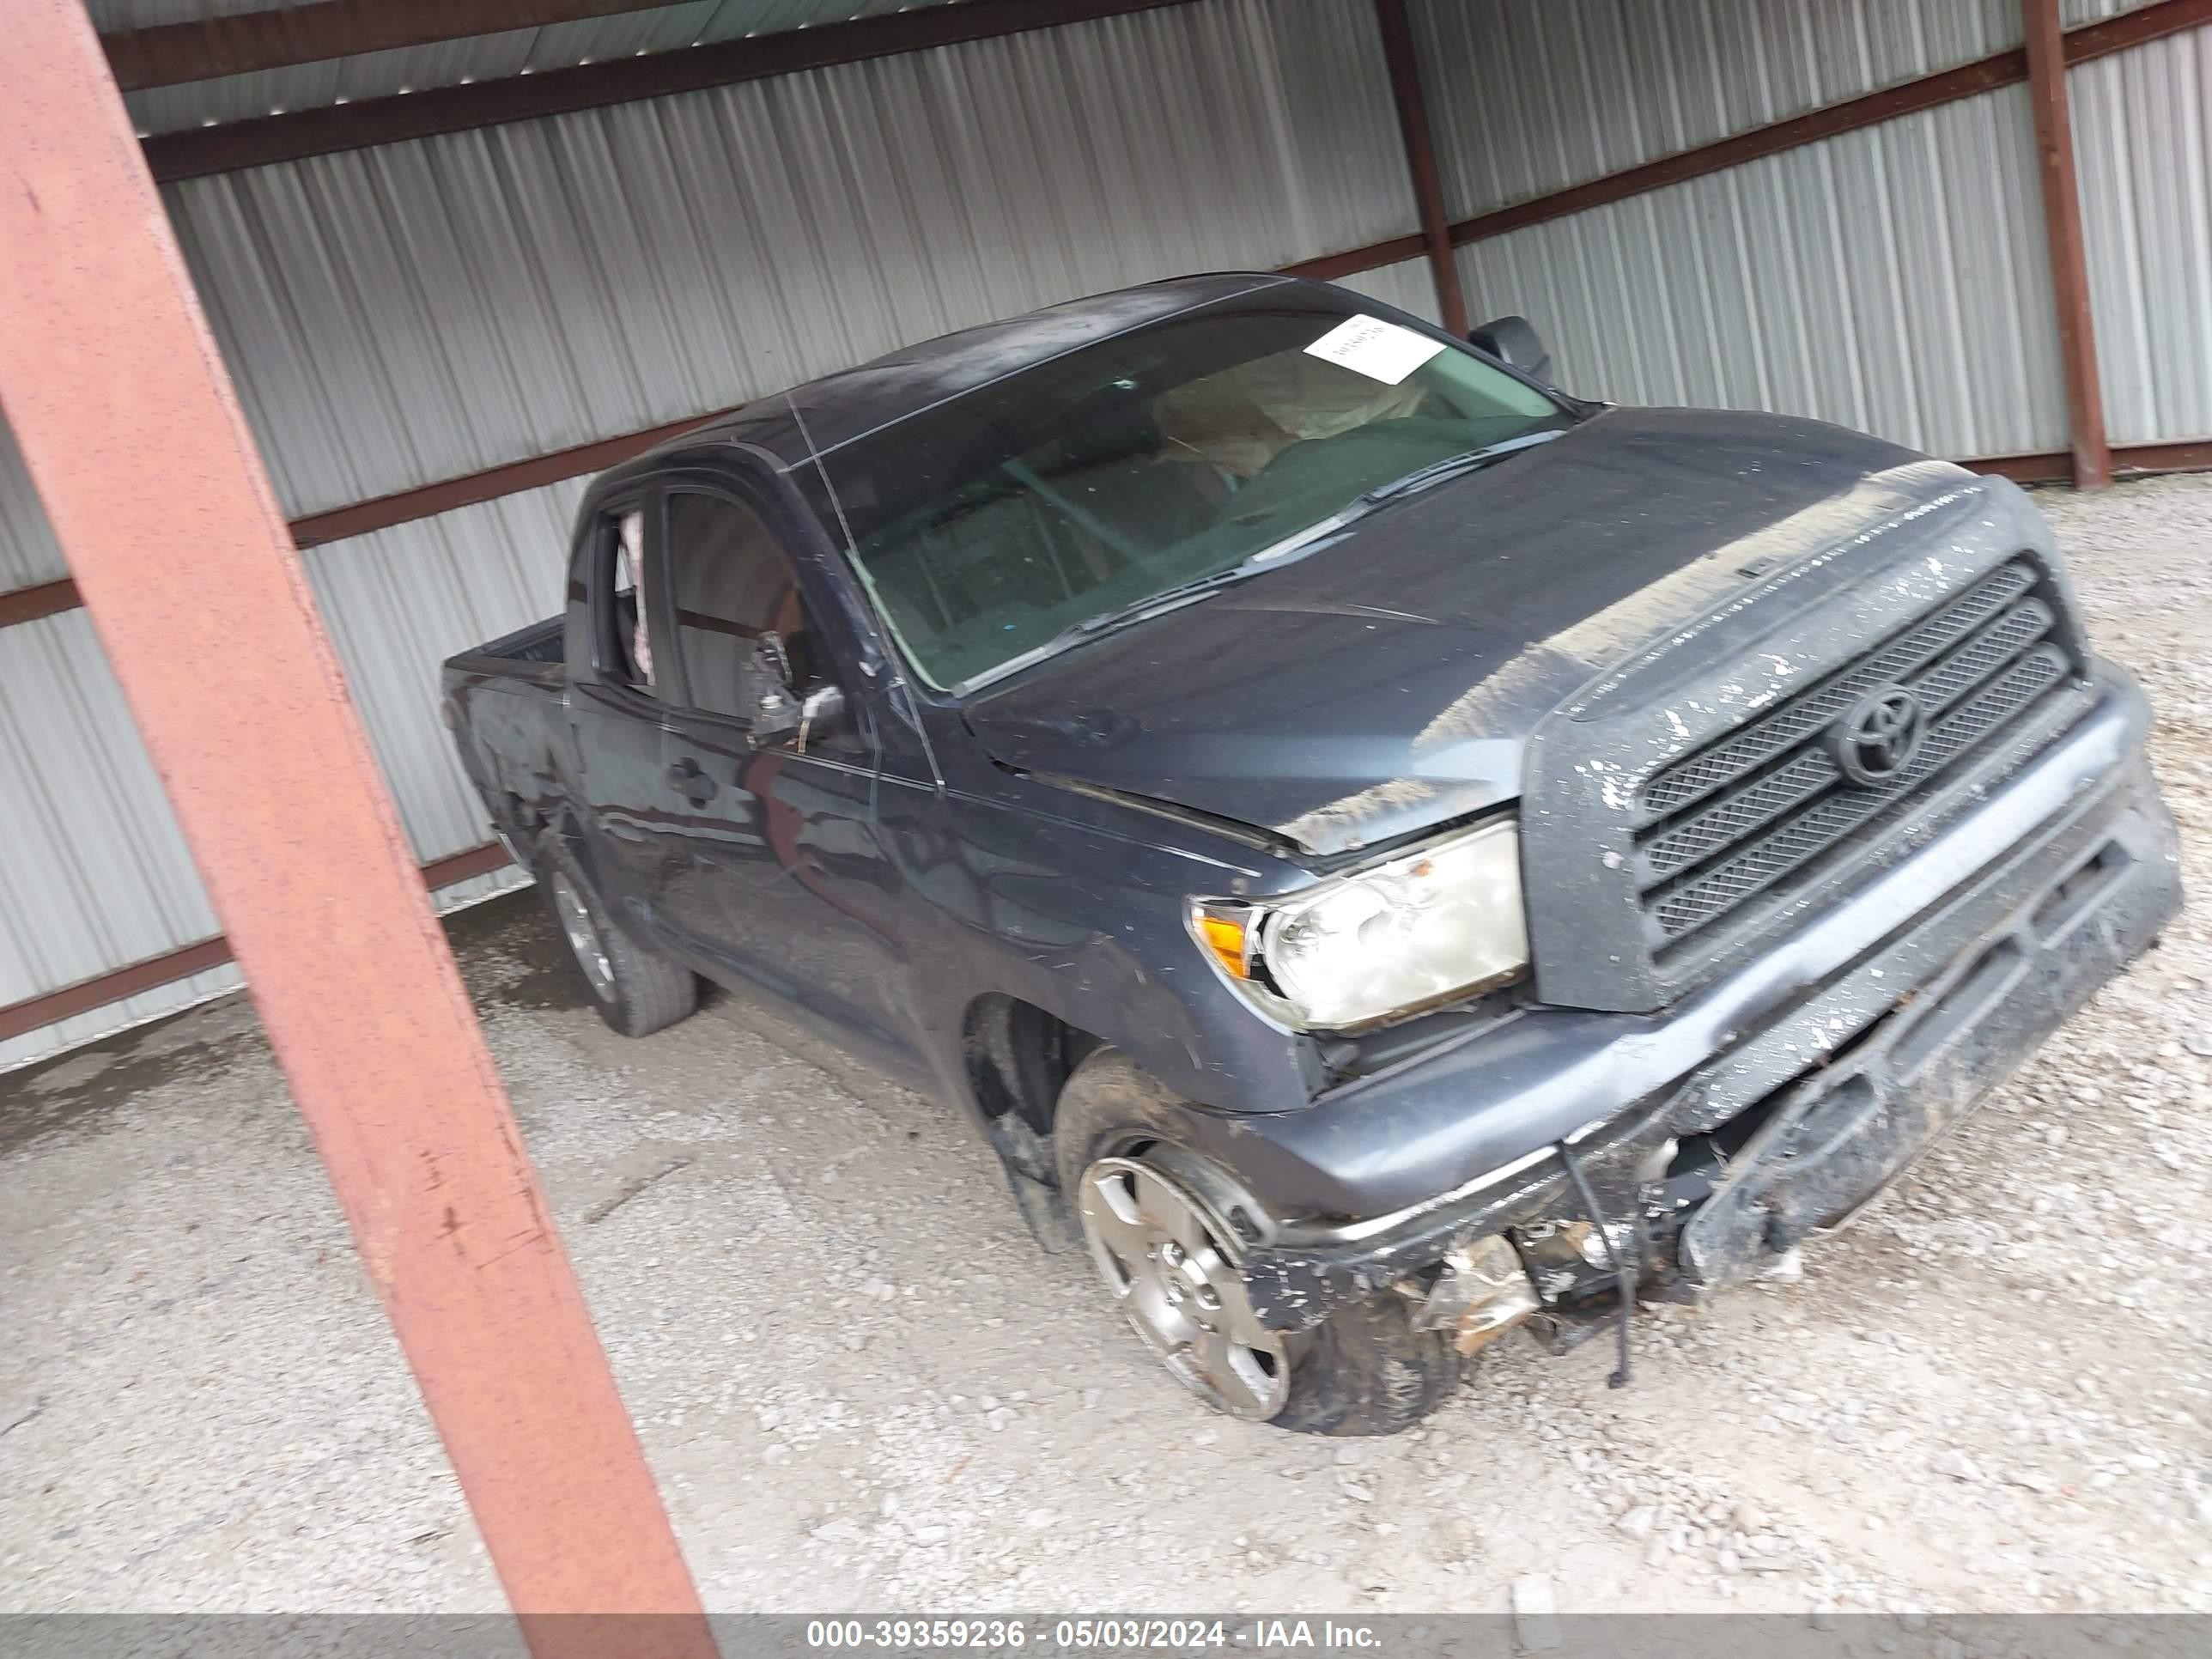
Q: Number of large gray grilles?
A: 1